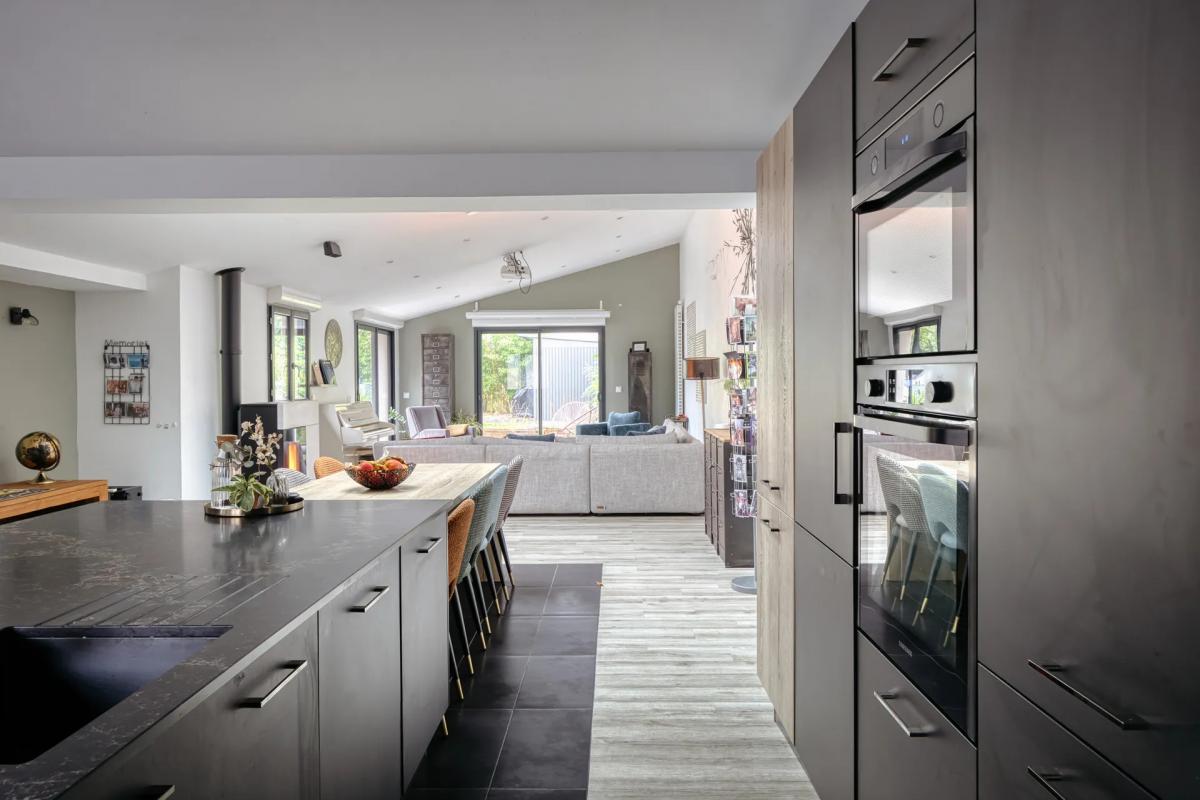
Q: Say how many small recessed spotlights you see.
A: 11